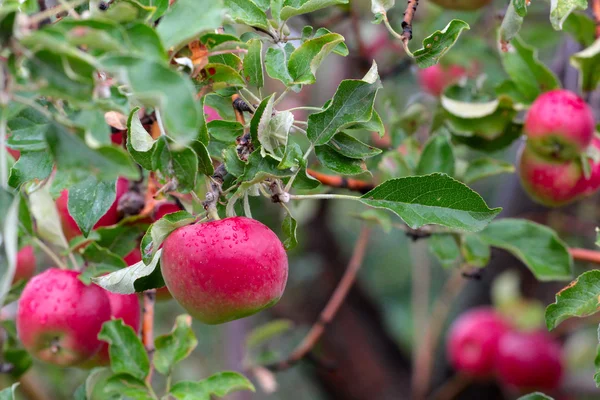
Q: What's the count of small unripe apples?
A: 0